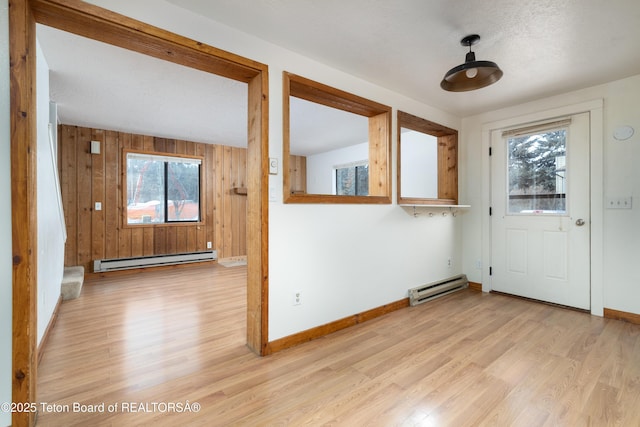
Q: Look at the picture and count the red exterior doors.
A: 0